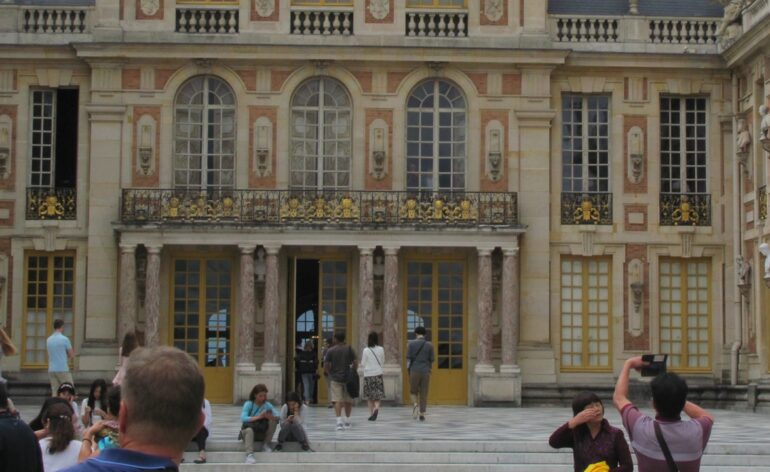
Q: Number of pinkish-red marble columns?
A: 8